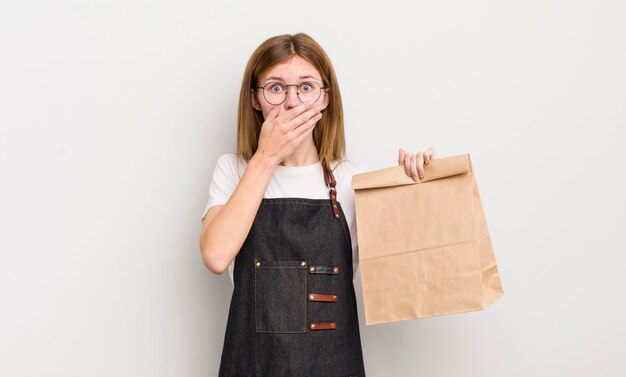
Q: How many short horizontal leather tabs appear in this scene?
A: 3